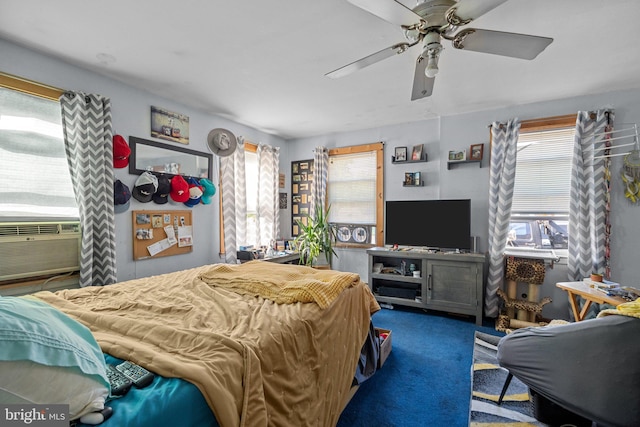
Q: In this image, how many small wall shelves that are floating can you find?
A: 3